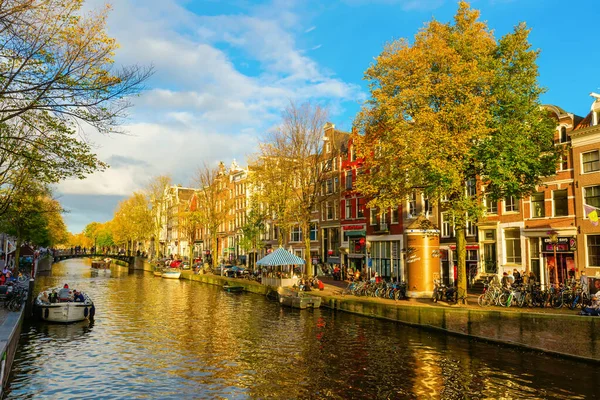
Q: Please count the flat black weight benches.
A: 0